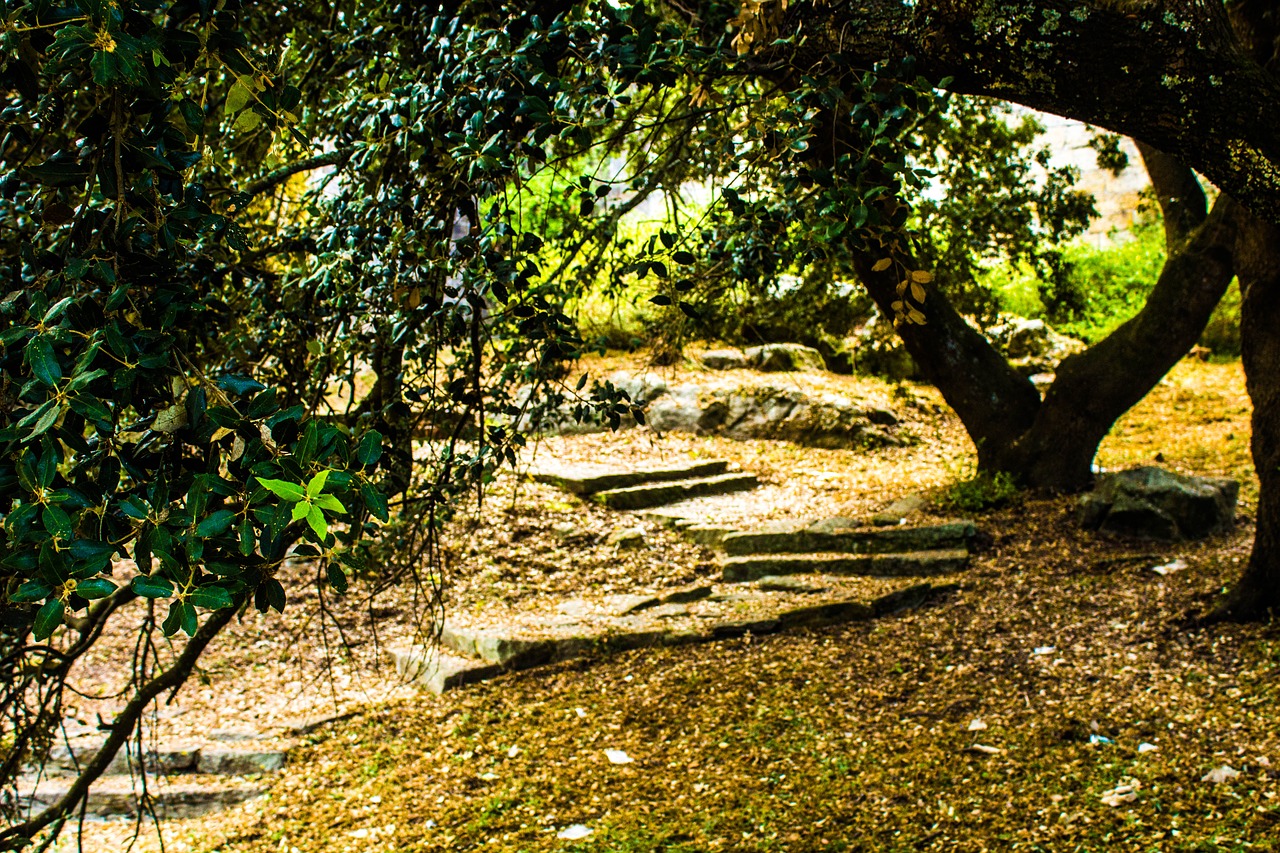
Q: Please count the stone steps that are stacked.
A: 8